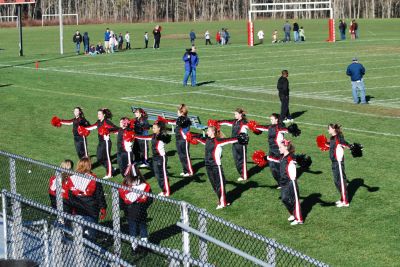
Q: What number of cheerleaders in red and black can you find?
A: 11